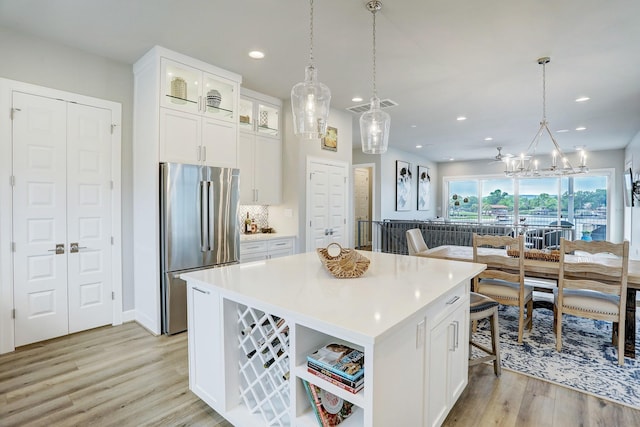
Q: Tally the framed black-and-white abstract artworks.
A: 2